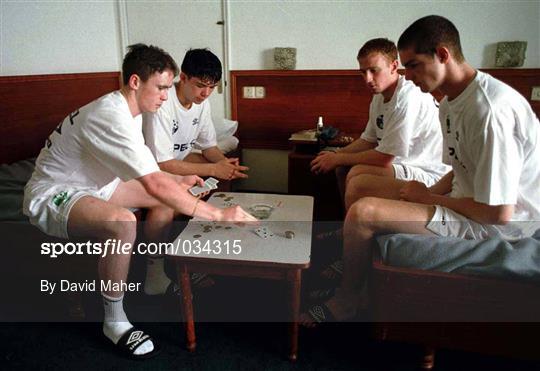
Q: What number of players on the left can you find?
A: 2